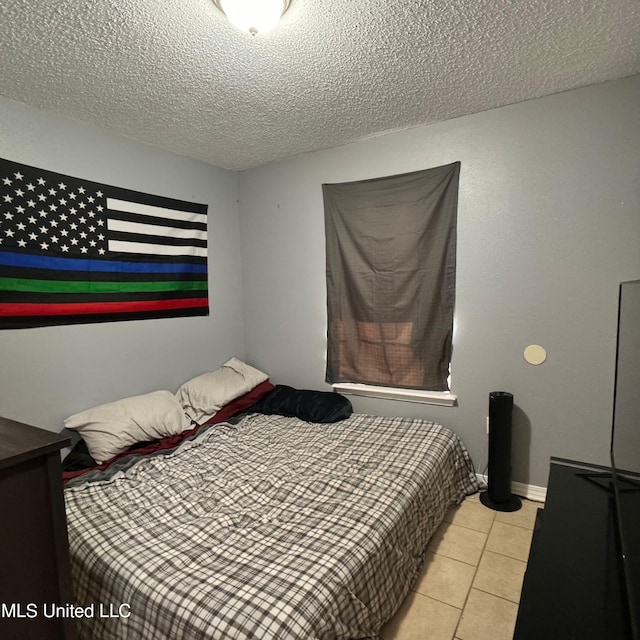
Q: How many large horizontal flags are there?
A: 1